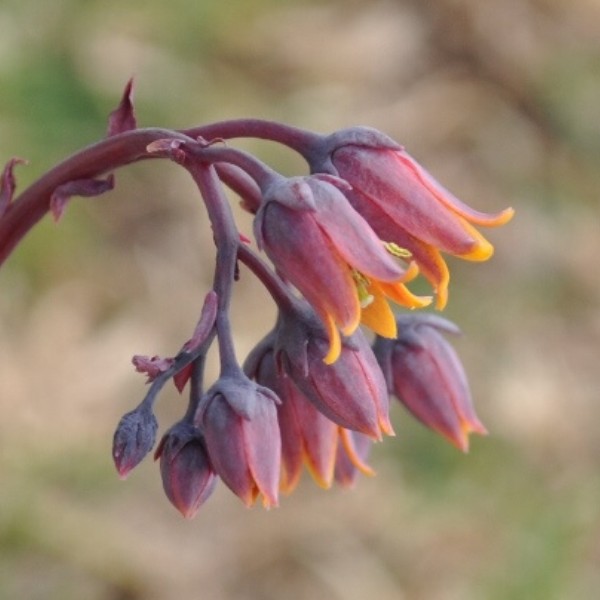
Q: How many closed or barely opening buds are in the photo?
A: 5